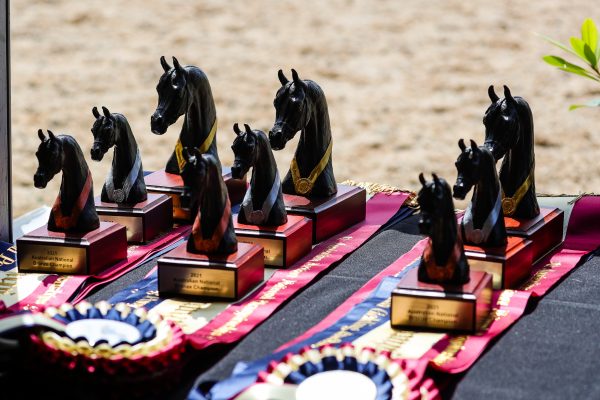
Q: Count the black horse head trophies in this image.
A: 9